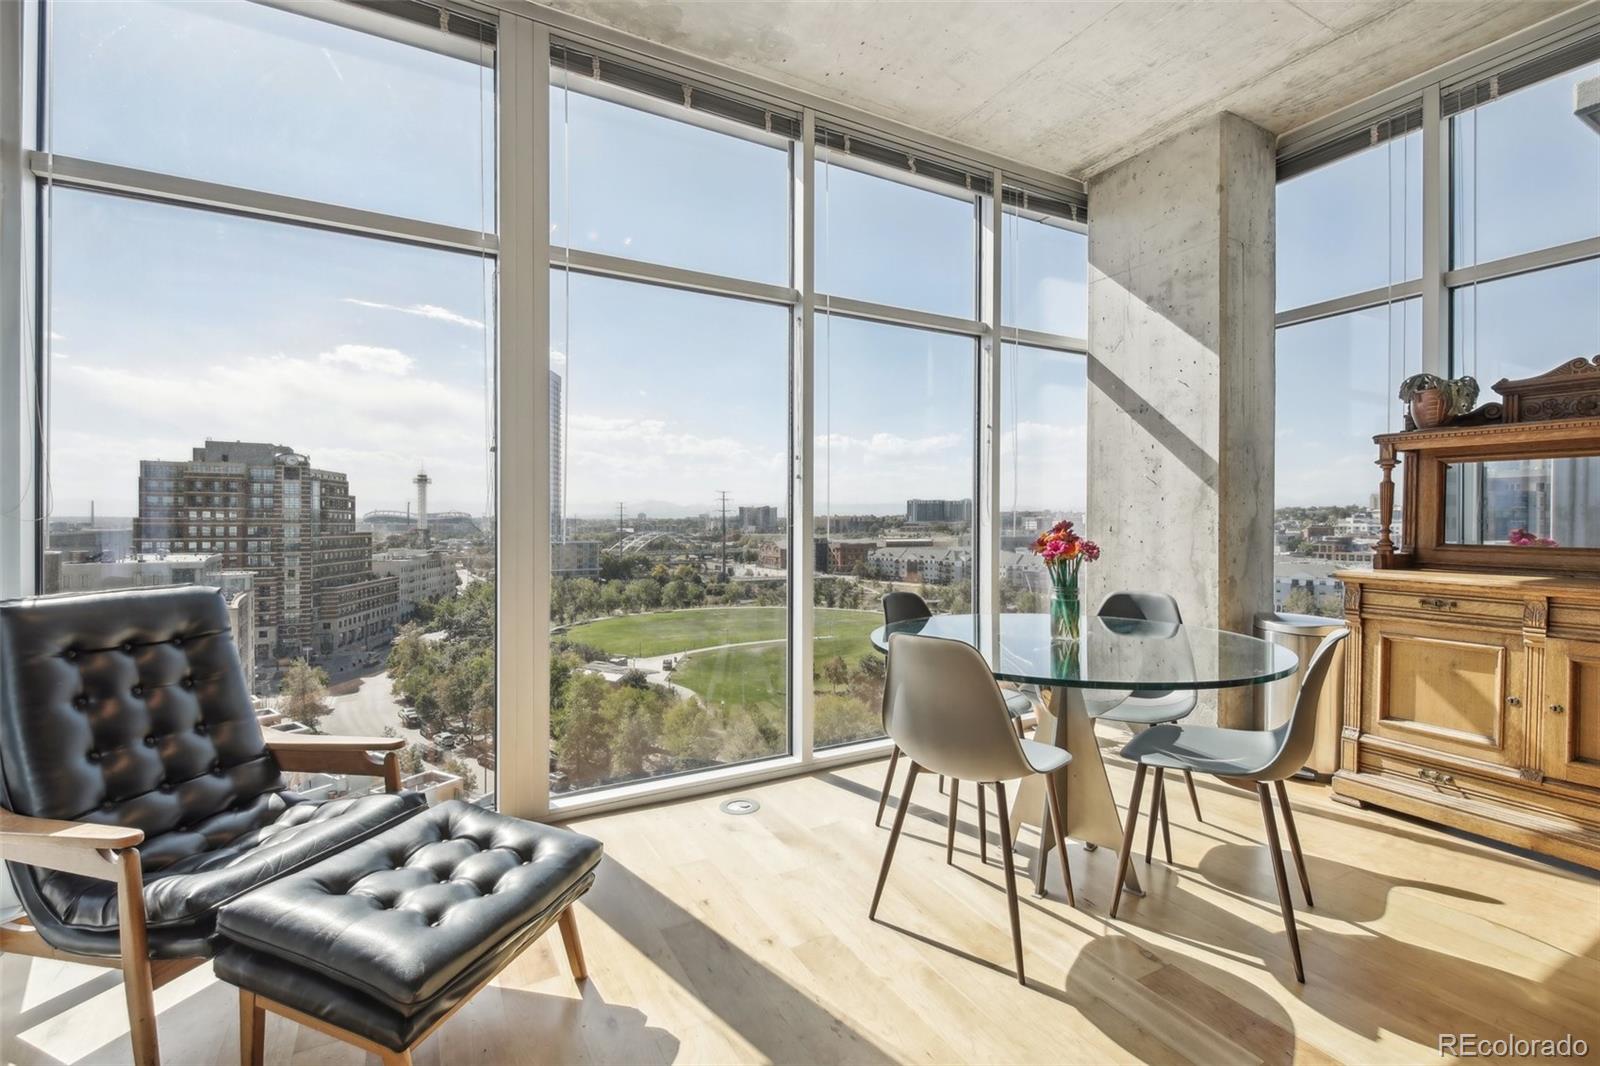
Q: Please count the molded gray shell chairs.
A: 4